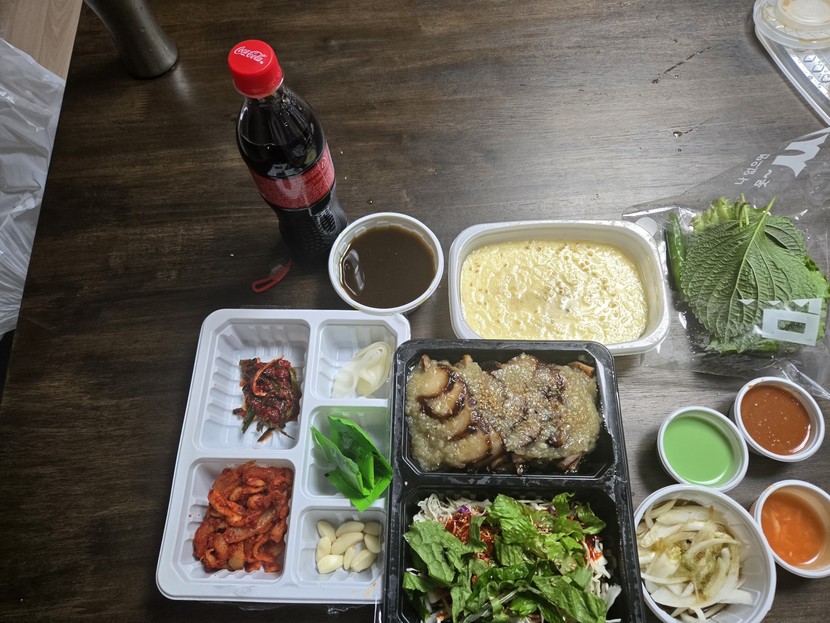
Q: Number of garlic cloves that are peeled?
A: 9